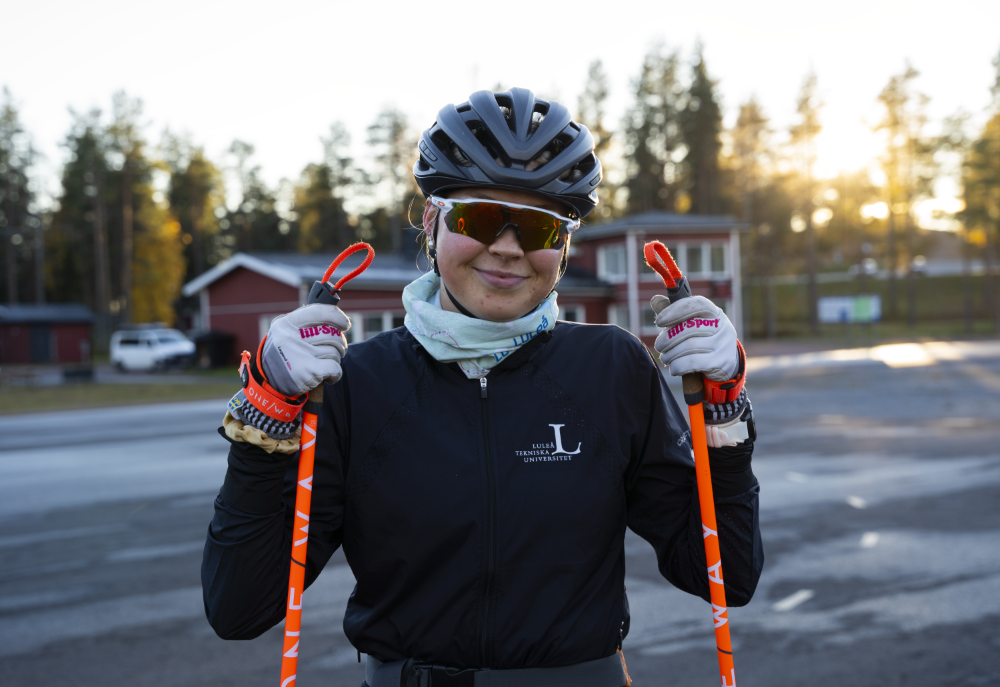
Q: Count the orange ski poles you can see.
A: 2